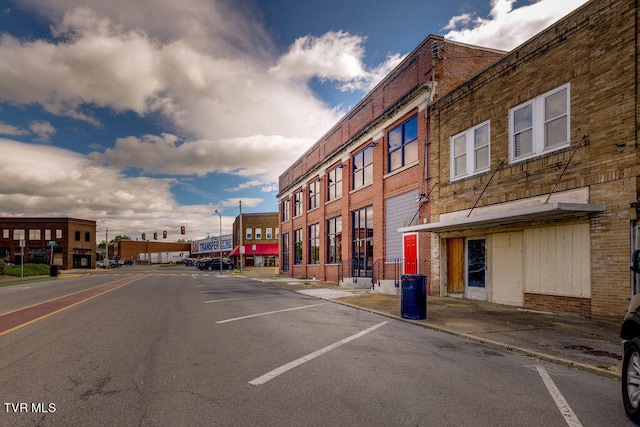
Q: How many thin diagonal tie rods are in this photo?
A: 3